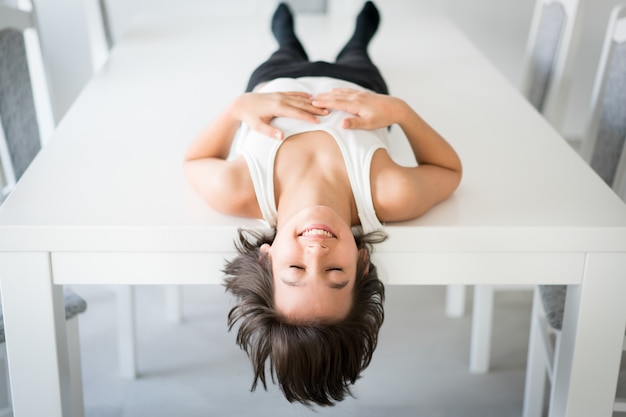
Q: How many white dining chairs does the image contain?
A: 4